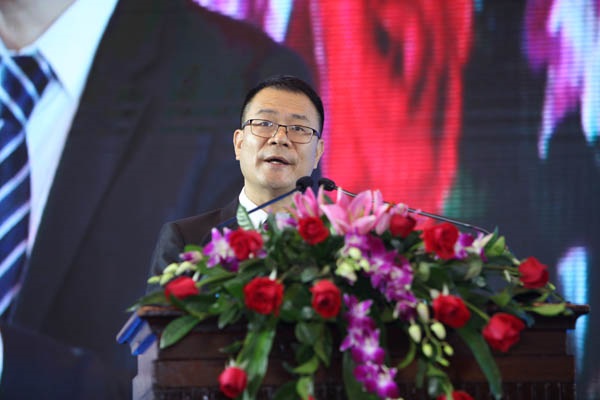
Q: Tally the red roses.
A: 12